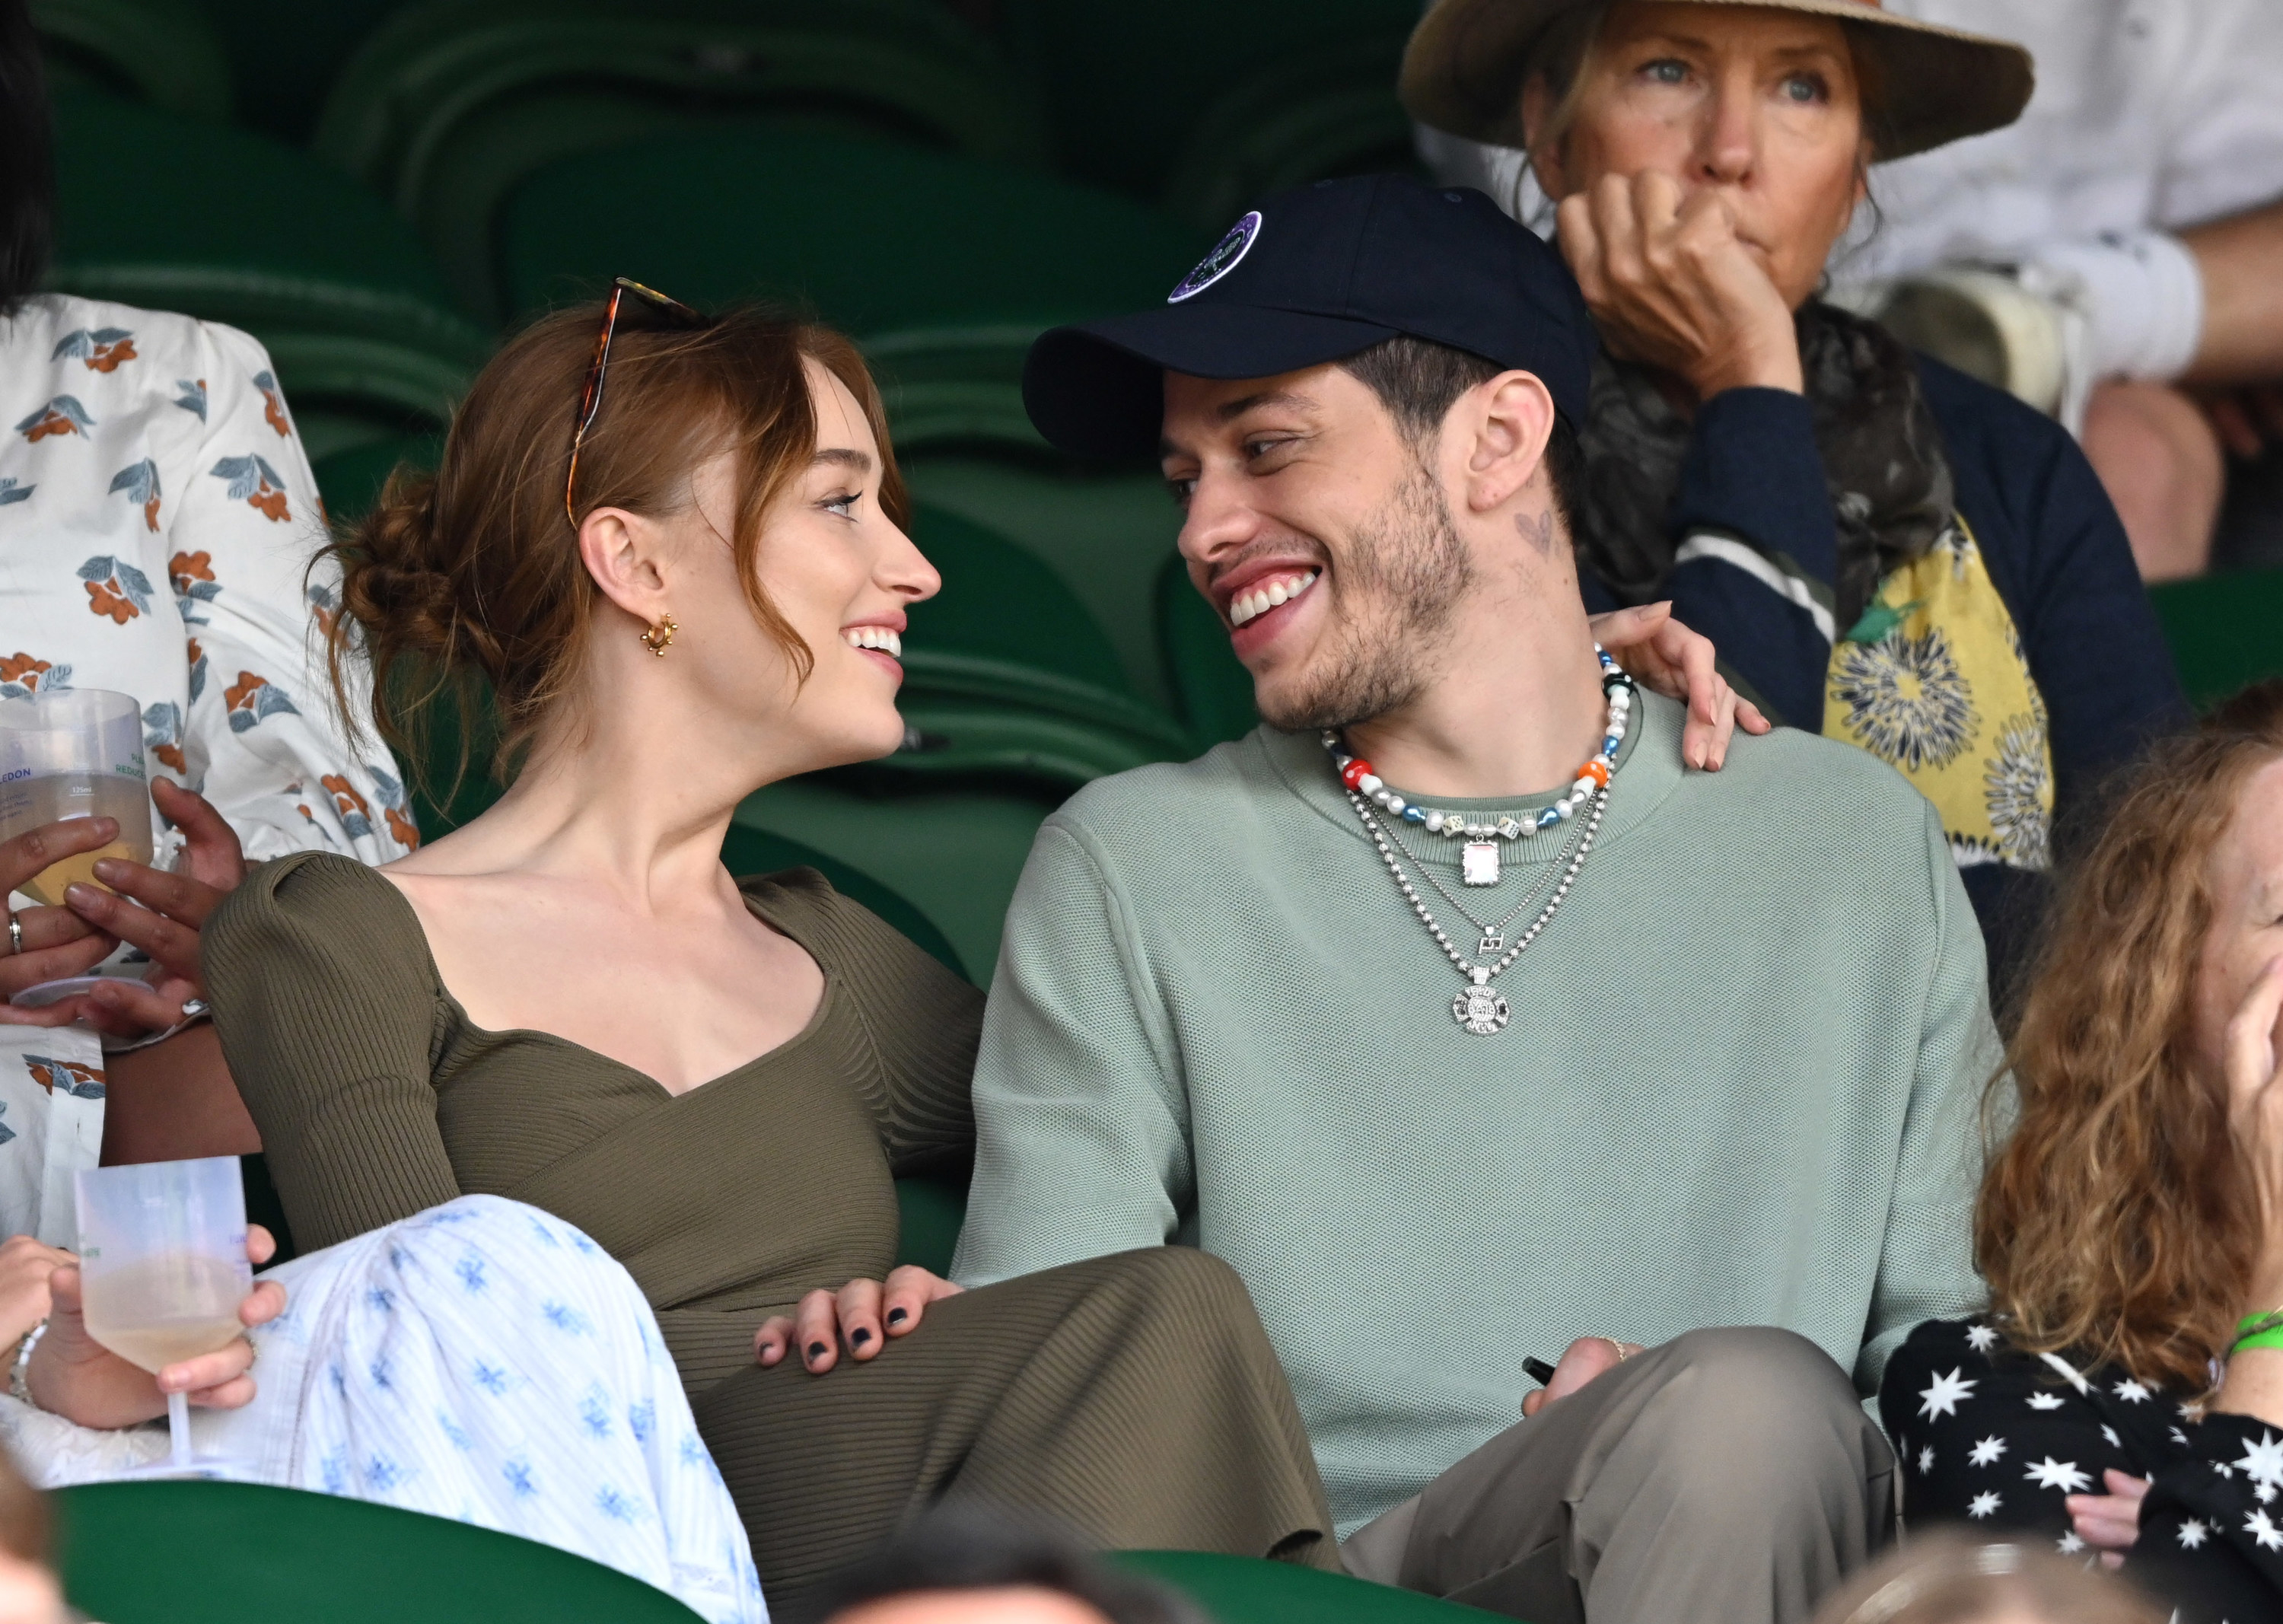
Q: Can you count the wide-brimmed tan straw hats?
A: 1